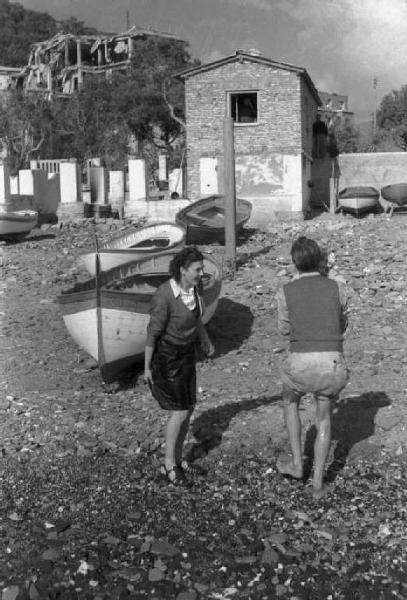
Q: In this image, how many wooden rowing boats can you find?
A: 6